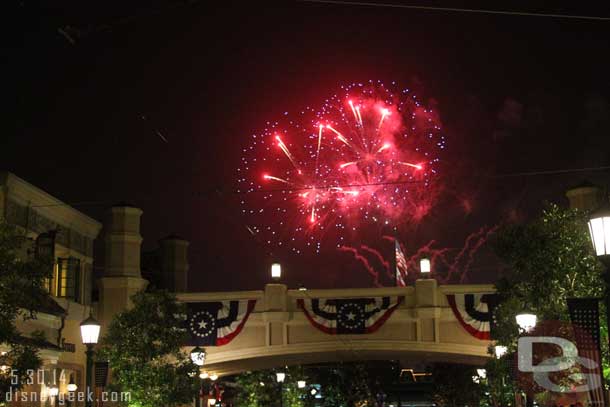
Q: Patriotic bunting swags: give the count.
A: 3